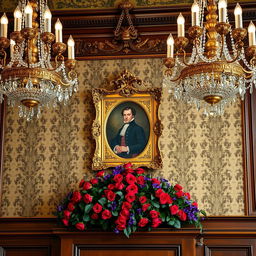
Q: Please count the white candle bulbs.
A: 13